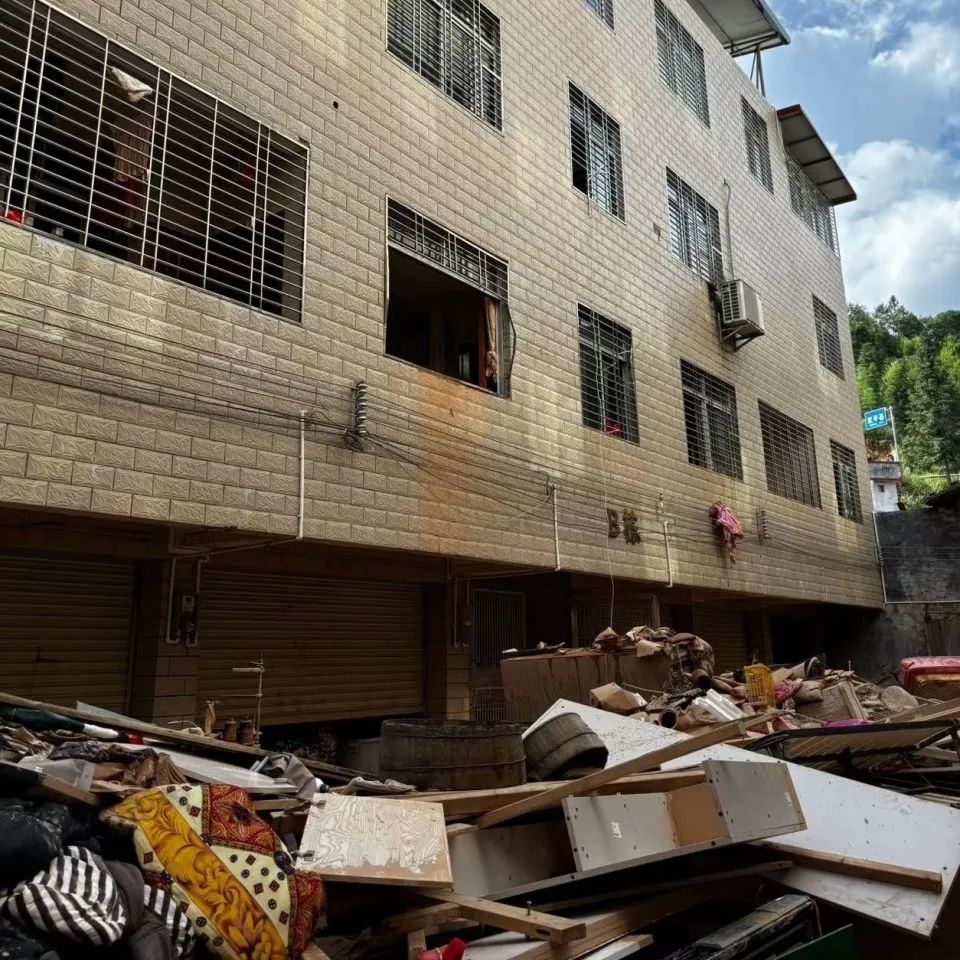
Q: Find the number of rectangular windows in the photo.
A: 14